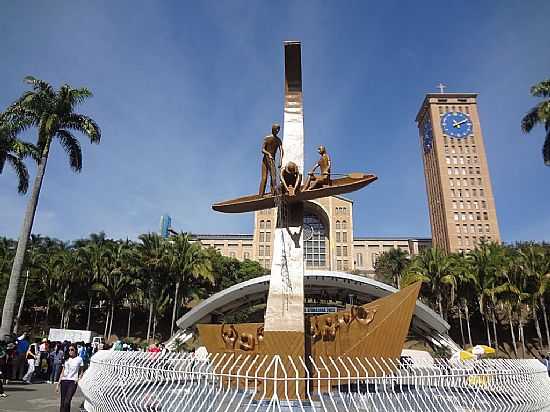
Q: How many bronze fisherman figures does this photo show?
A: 3